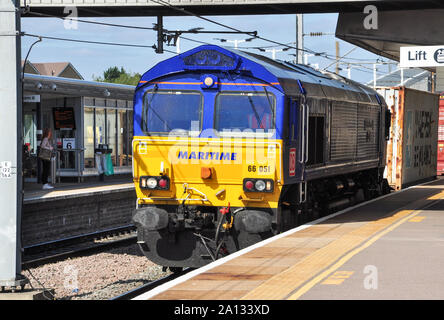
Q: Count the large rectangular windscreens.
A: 2